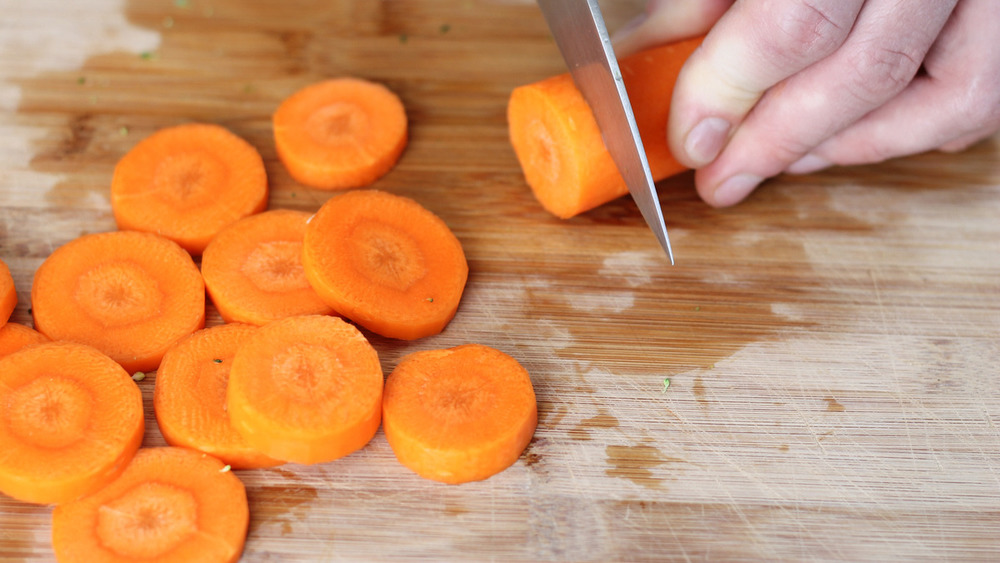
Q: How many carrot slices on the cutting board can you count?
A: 12